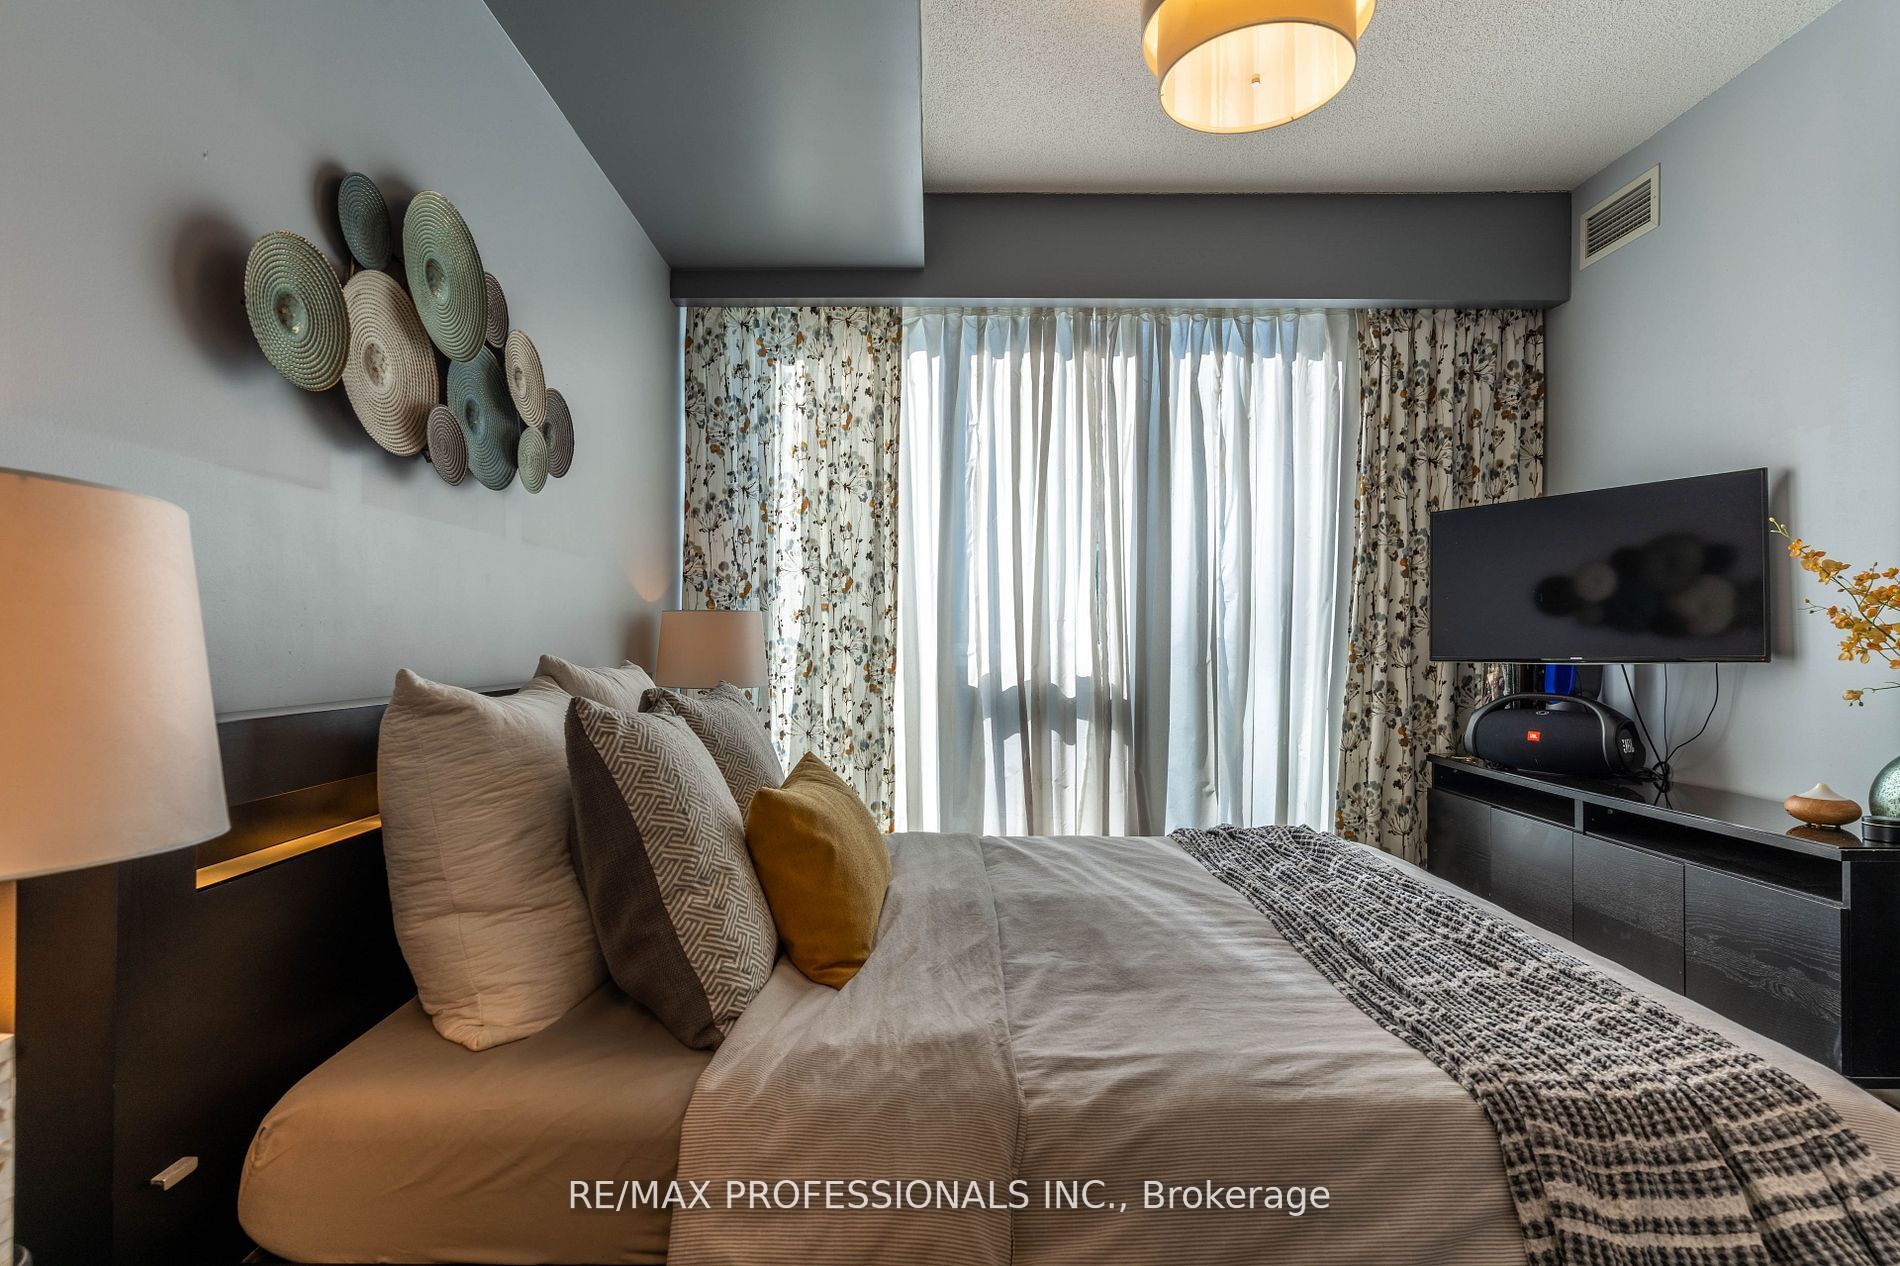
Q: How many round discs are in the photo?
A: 10